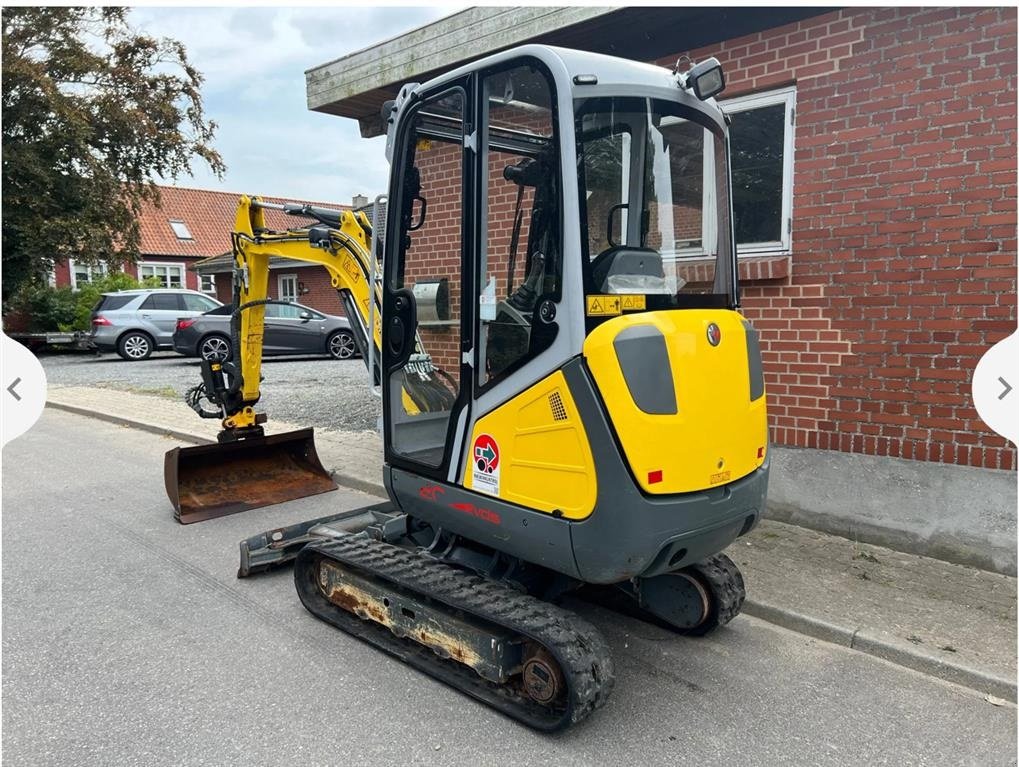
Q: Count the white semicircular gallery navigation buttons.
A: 2